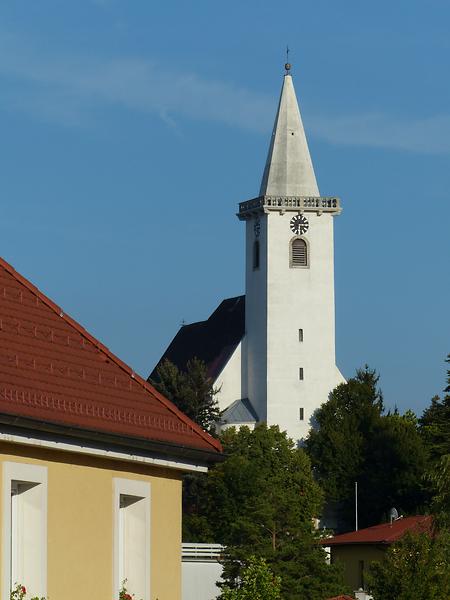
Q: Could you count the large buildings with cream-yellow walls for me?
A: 1